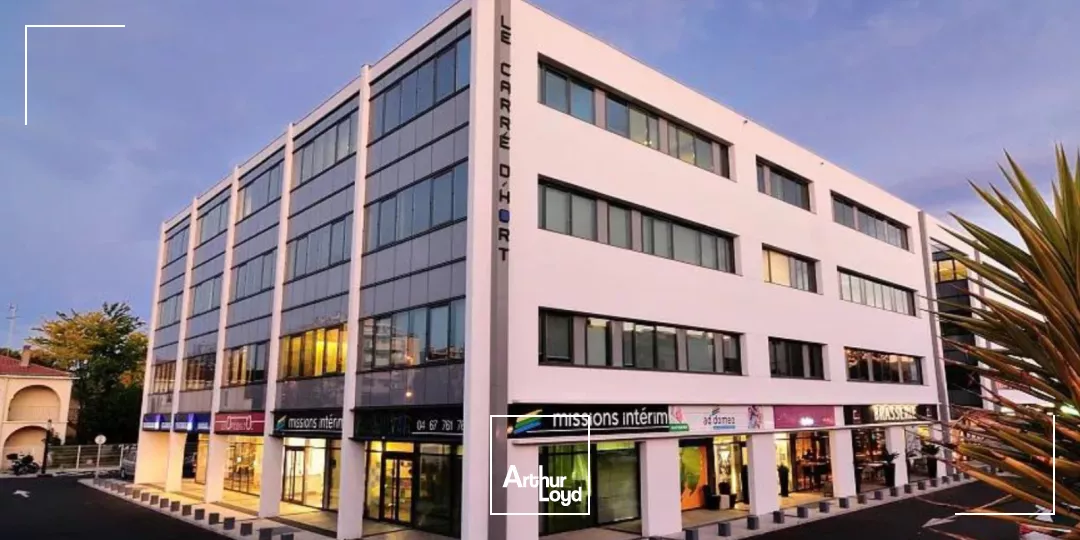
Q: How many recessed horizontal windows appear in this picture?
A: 9